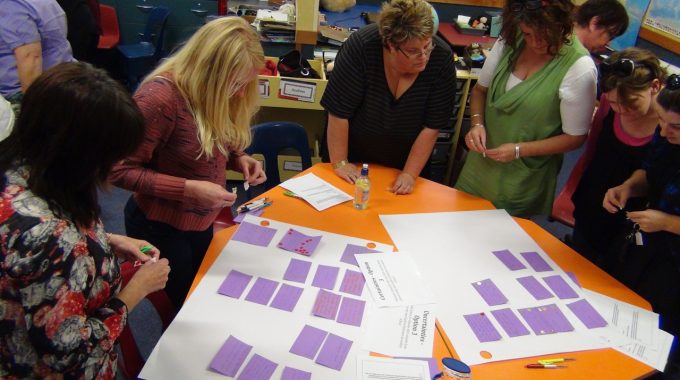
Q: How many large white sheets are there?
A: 2